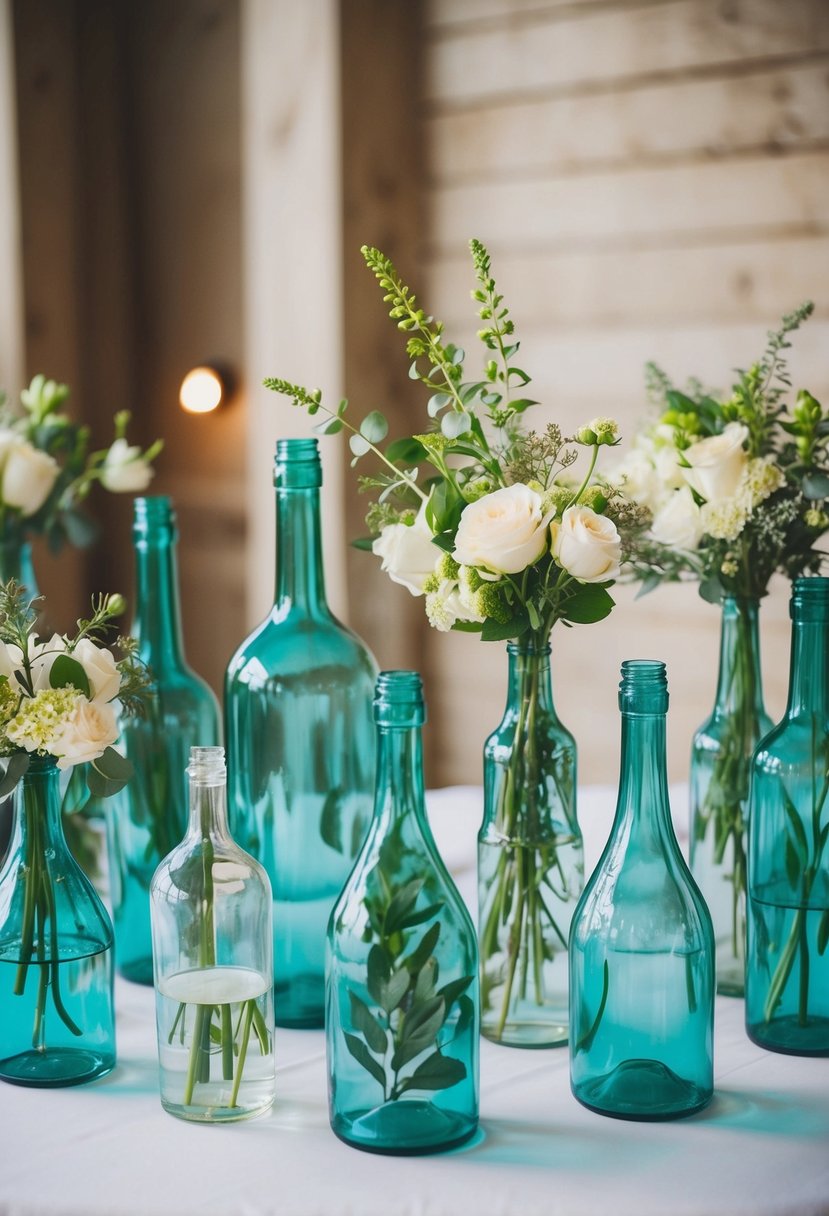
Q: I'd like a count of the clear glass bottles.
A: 1